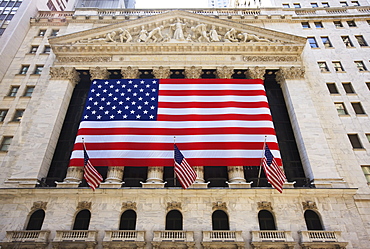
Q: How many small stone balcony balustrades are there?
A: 7